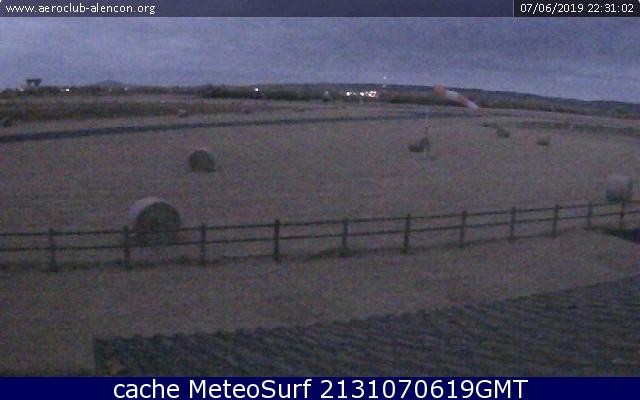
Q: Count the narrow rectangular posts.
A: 11